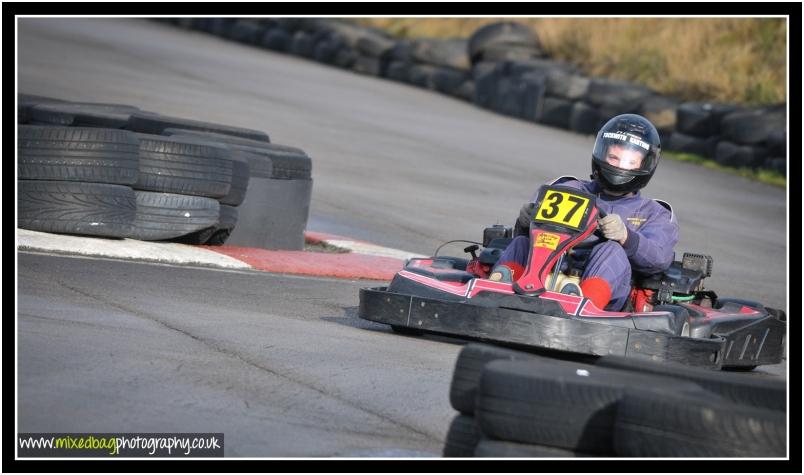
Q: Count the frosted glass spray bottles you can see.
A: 0